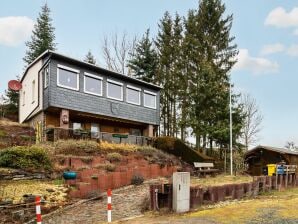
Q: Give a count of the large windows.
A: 5